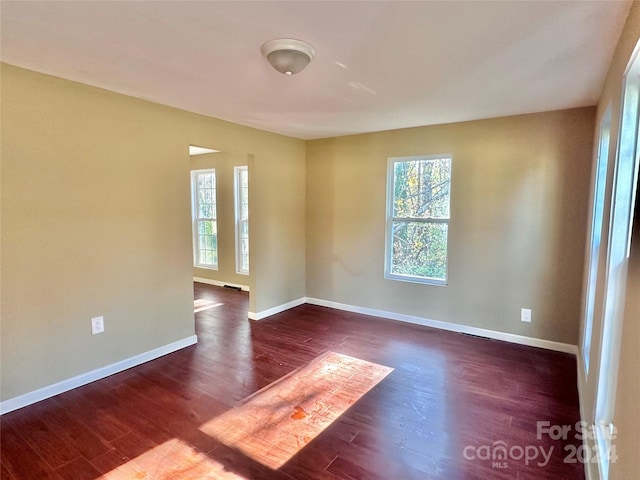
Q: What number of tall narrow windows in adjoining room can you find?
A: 2